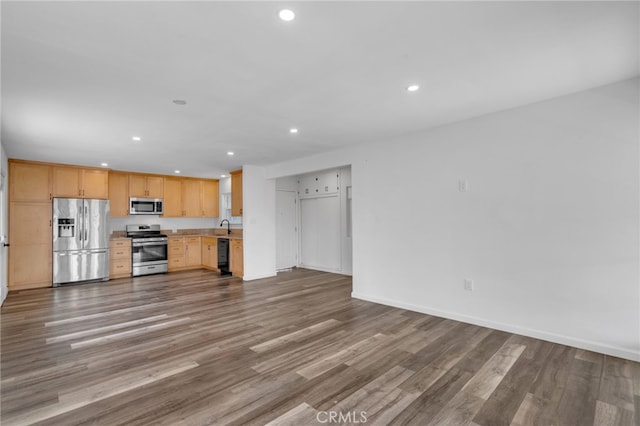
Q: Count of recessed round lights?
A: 8